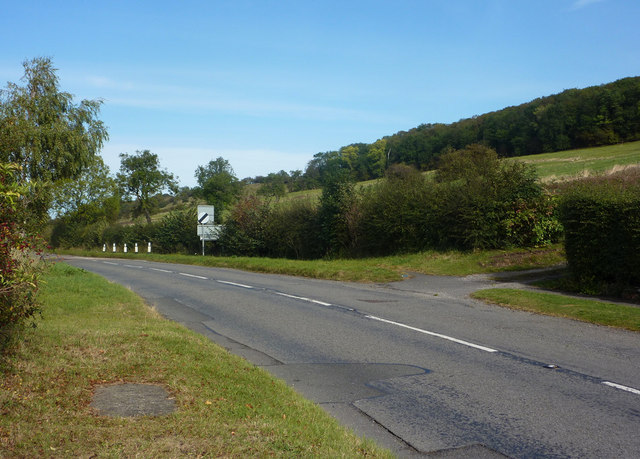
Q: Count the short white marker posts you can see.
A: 5